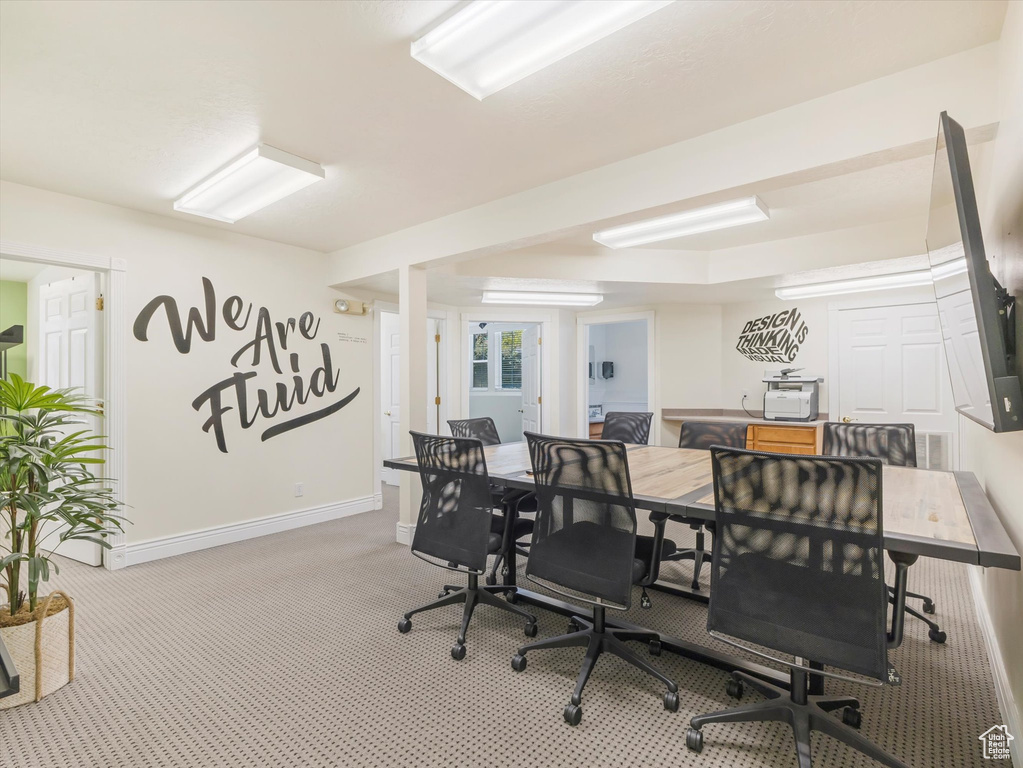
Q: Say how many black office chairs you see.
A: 7